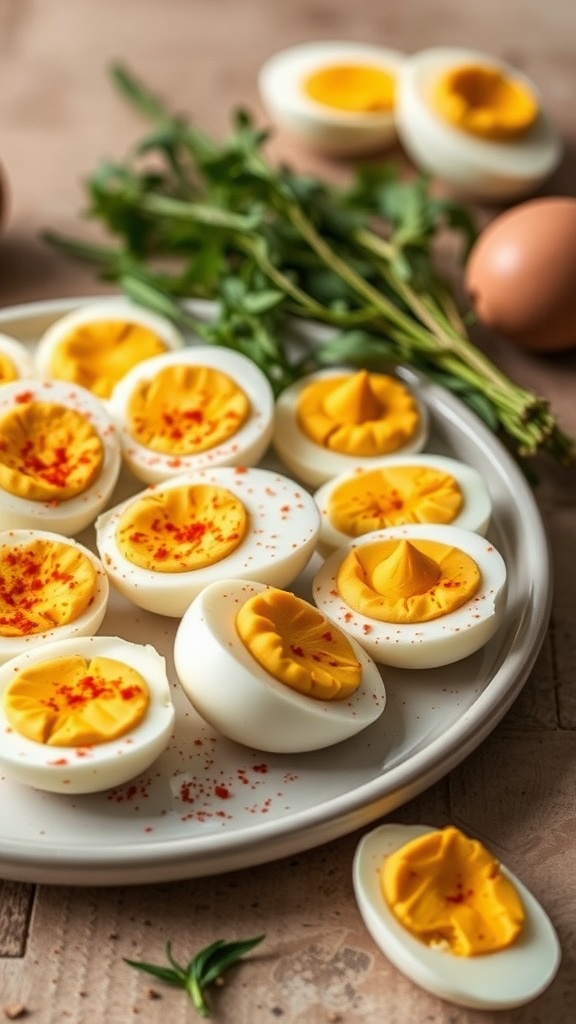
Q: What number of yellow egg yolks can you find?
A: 14